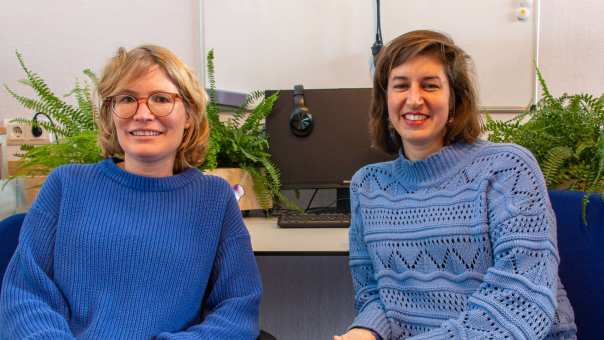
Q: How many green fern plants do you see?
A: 3